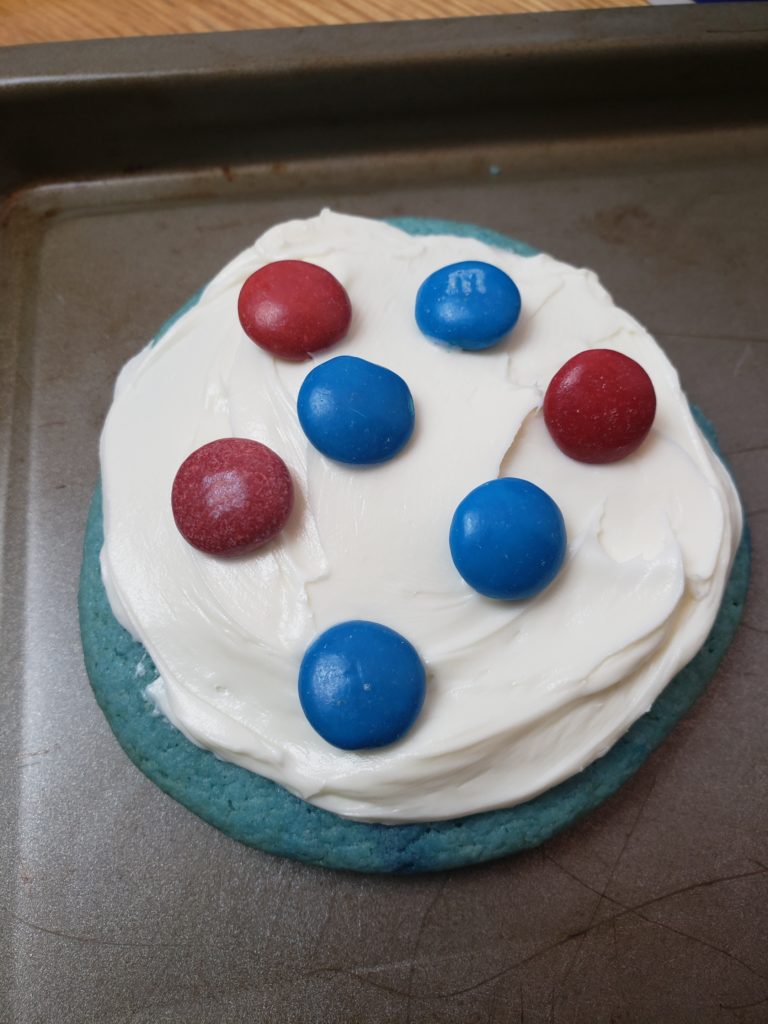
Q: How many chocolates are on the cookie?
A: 7